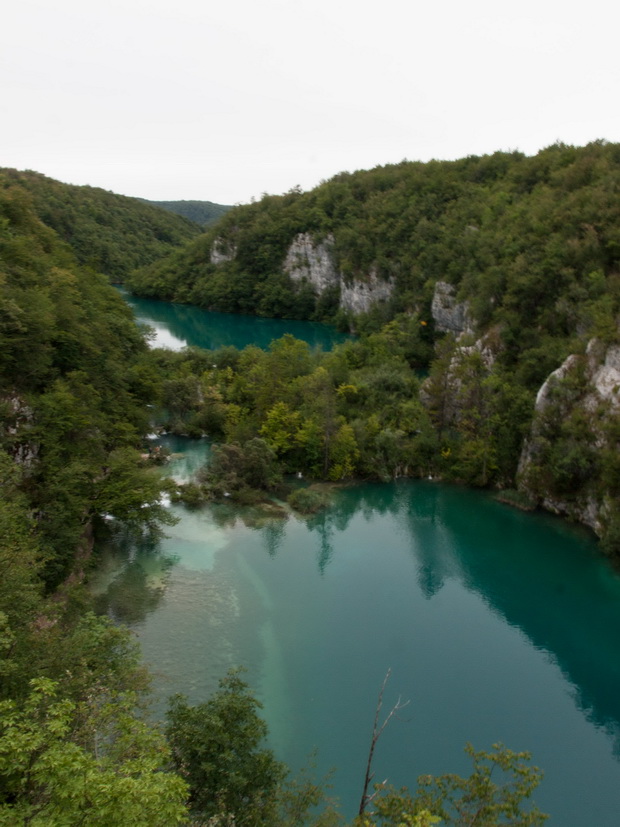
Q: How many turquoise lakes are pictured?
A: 2